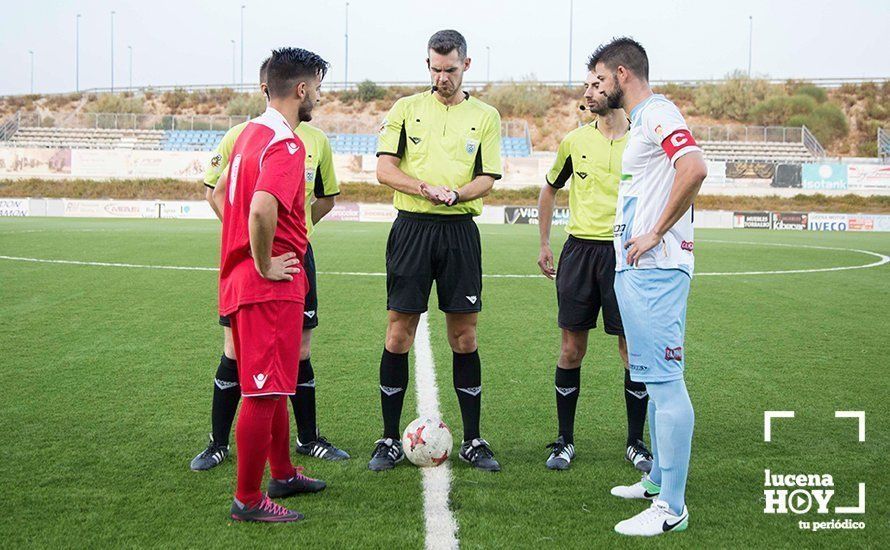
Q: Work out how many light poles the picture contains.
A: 10